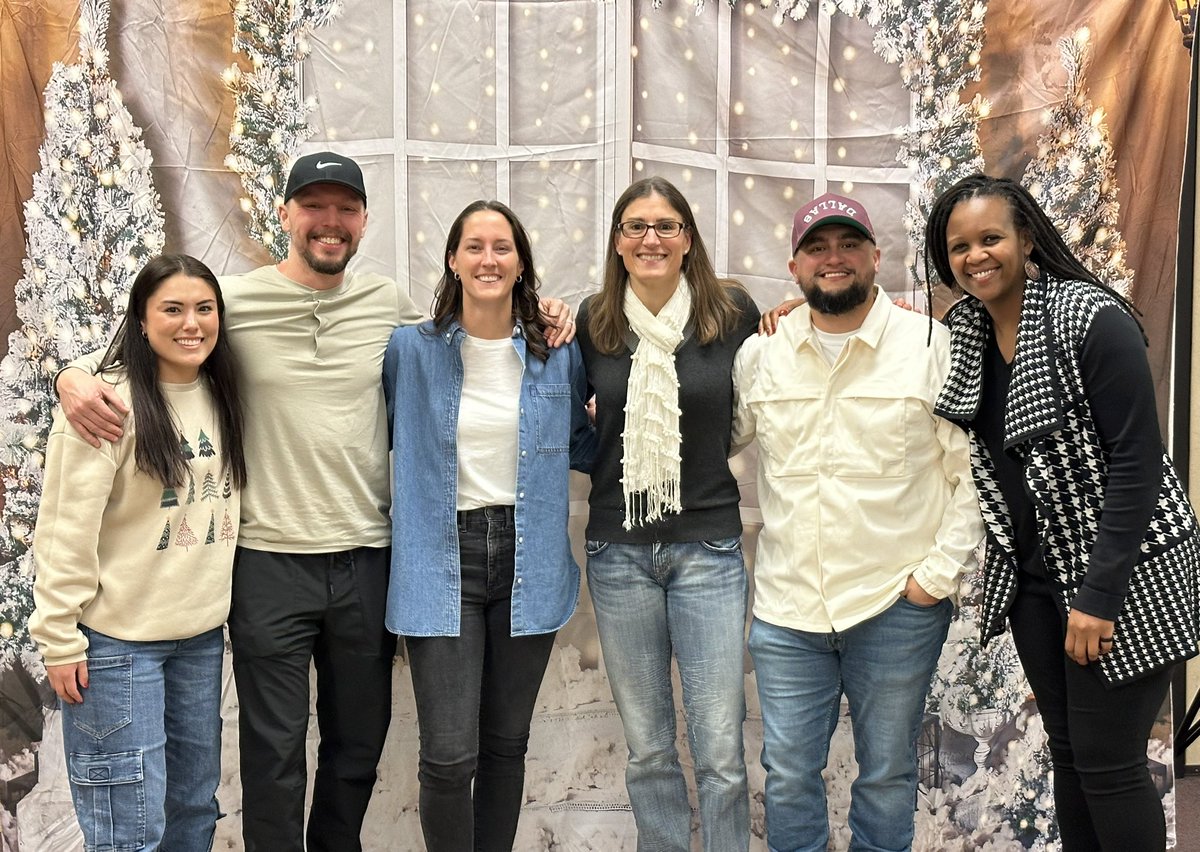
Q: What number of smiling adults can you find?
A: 6